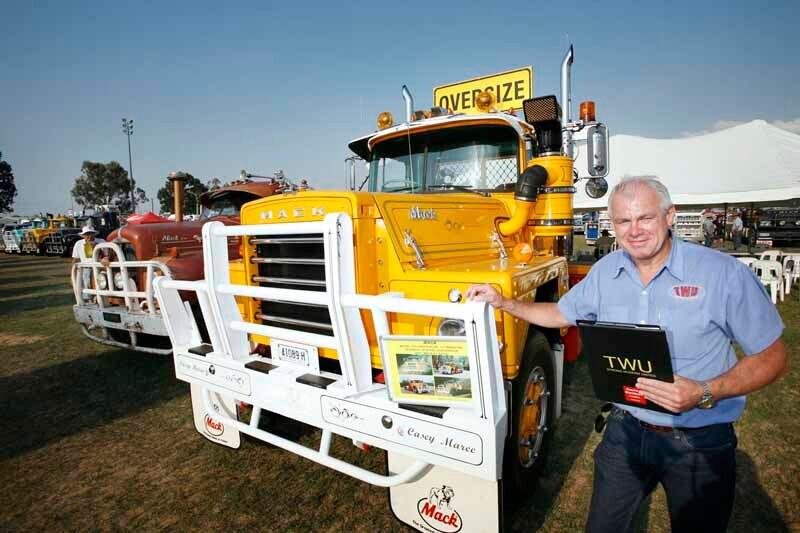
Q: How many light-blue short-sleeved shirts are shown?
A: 1